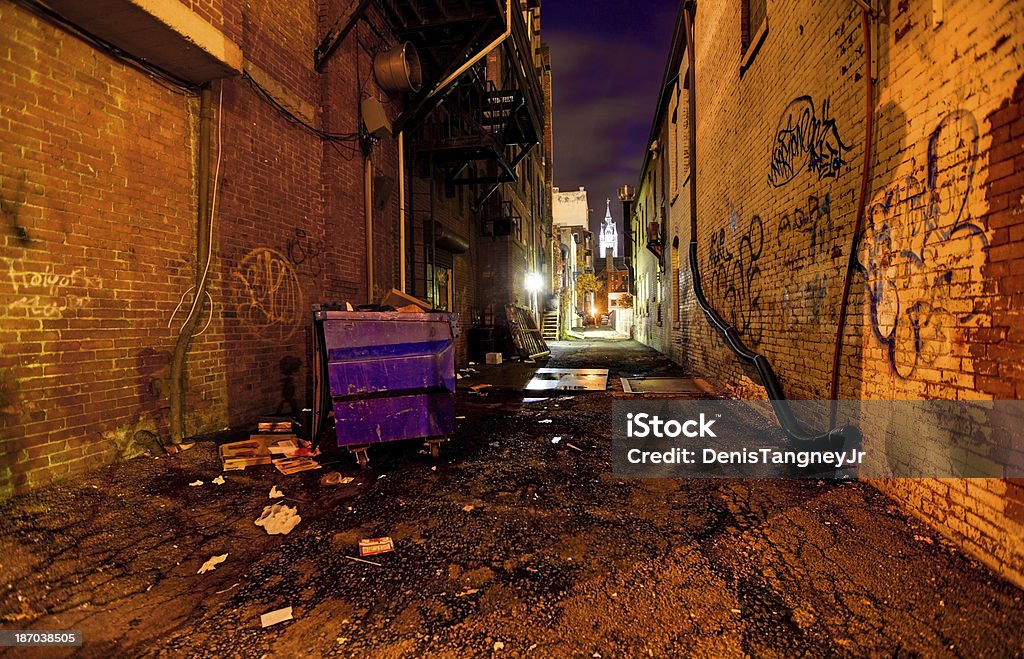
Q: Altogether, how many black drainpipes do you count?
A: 1